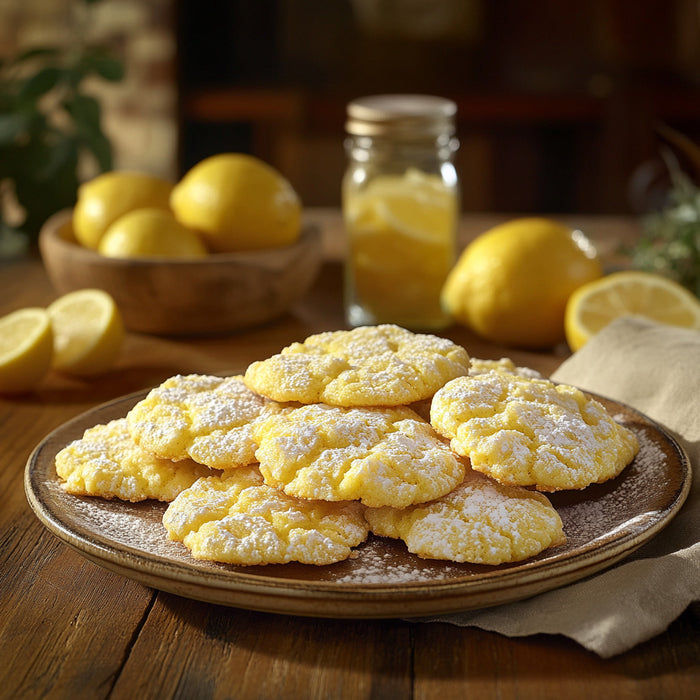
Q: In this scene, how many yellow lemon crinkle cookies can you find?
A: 8